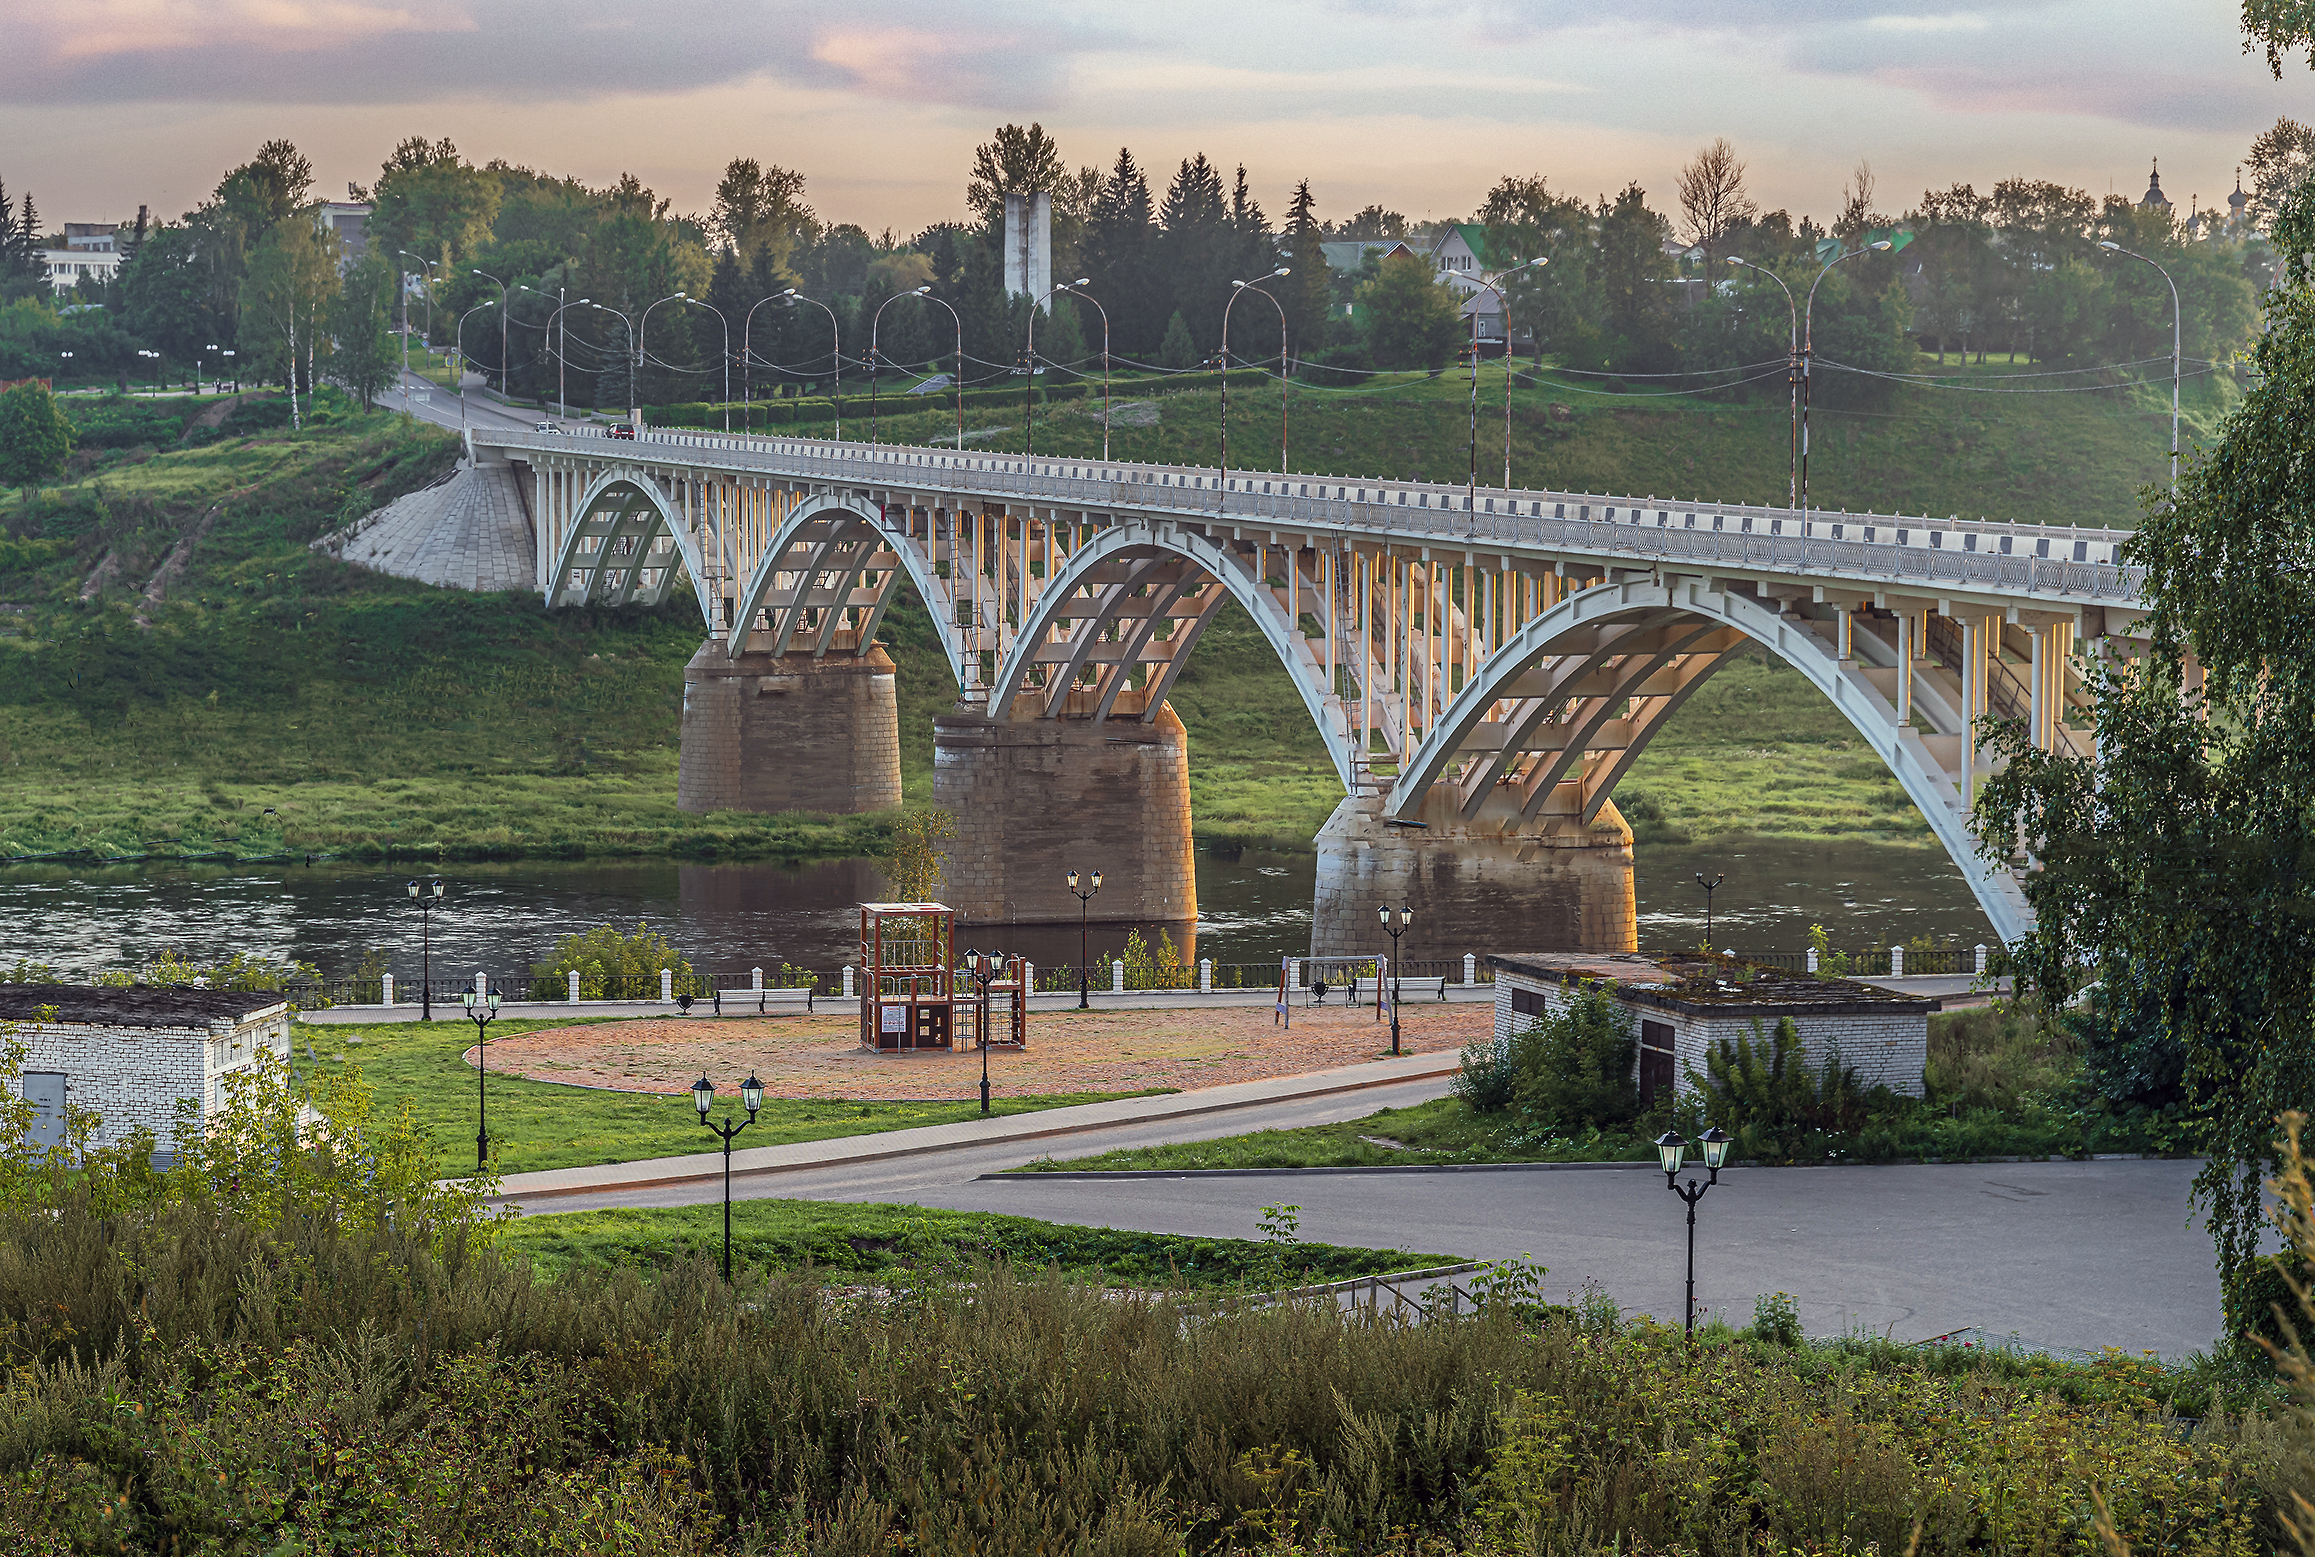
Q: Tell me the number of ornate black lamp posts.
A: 8